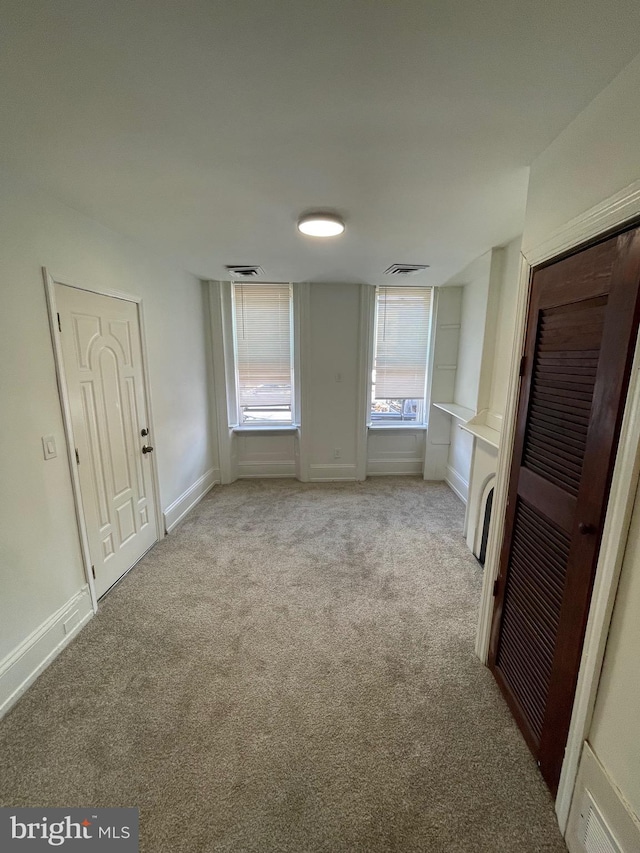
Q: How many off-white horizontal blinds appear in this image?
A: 2